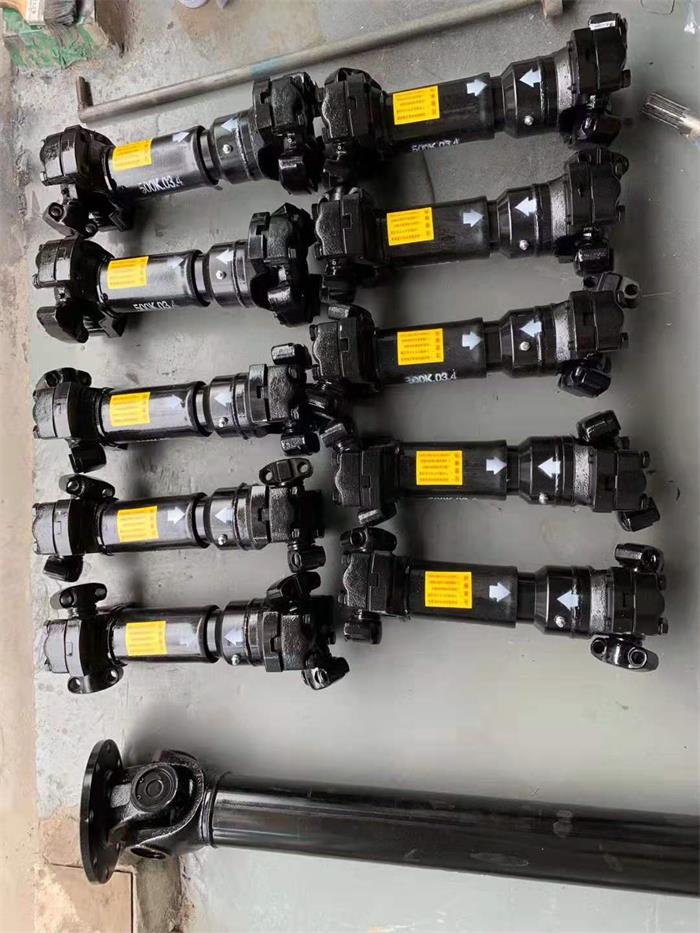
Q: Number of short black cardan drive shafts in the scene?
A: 10